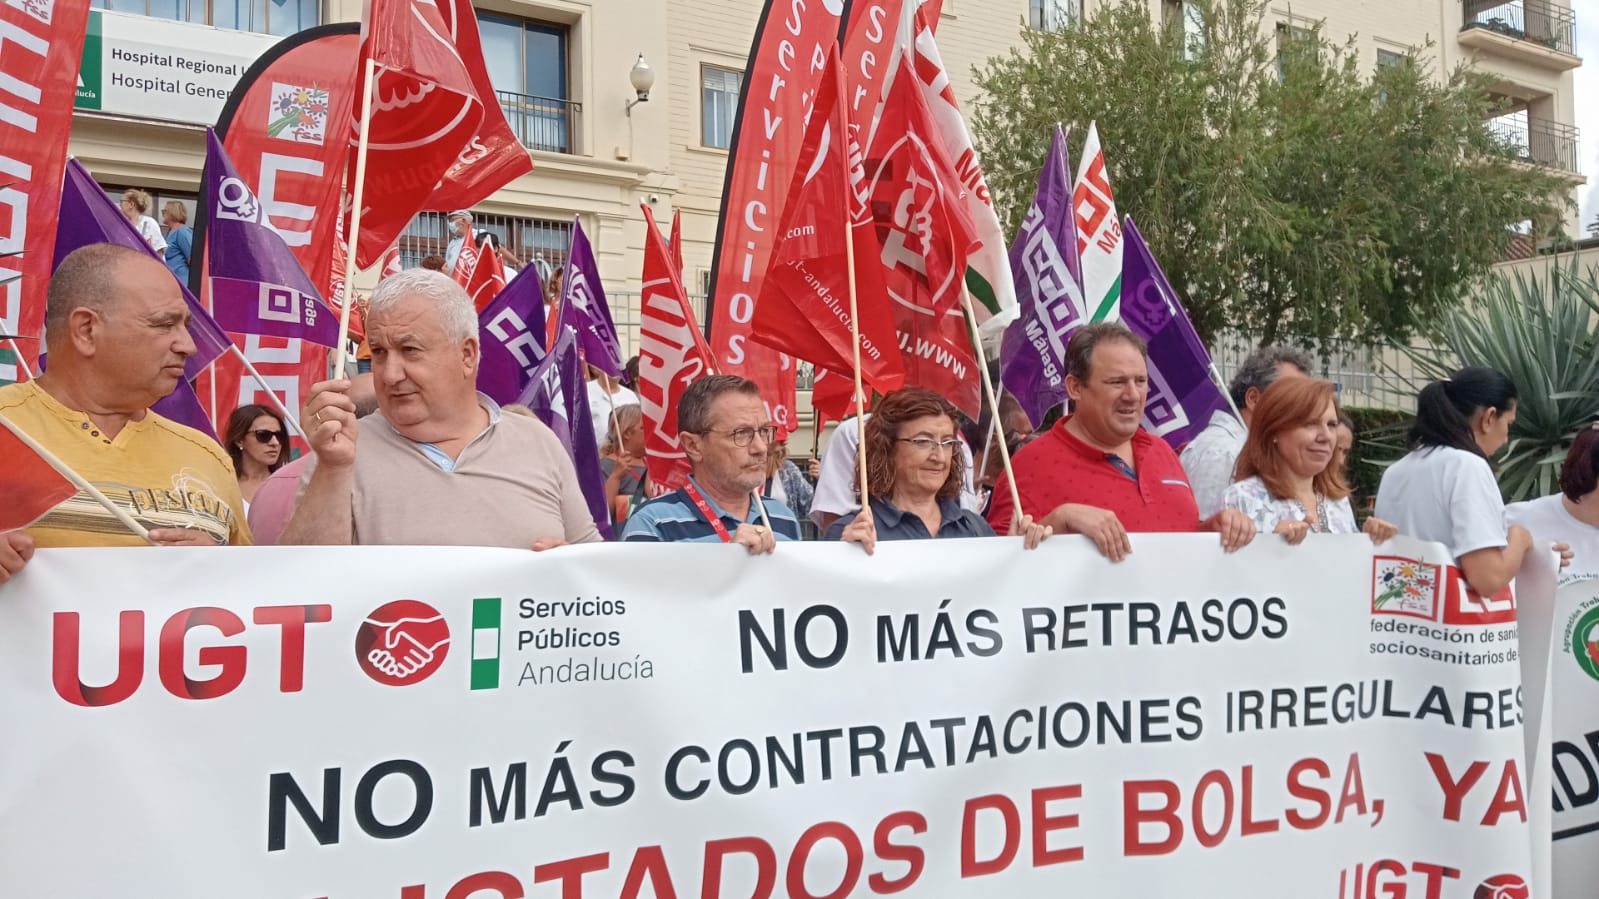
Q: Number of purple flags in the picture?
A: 7